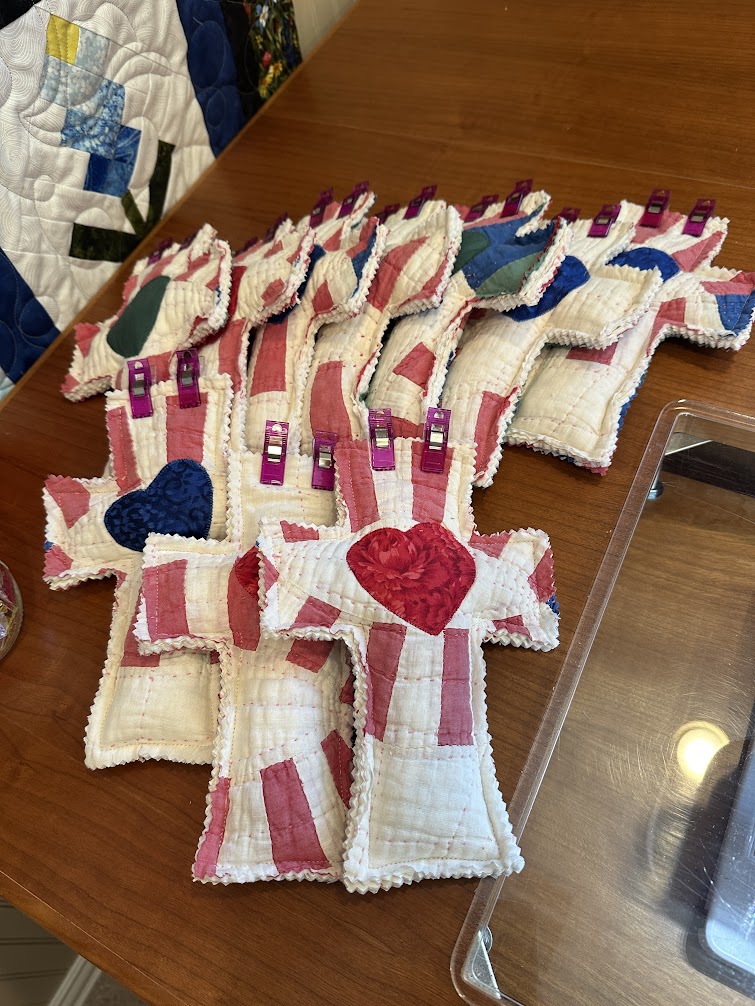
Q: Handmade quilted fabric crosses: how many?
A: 10